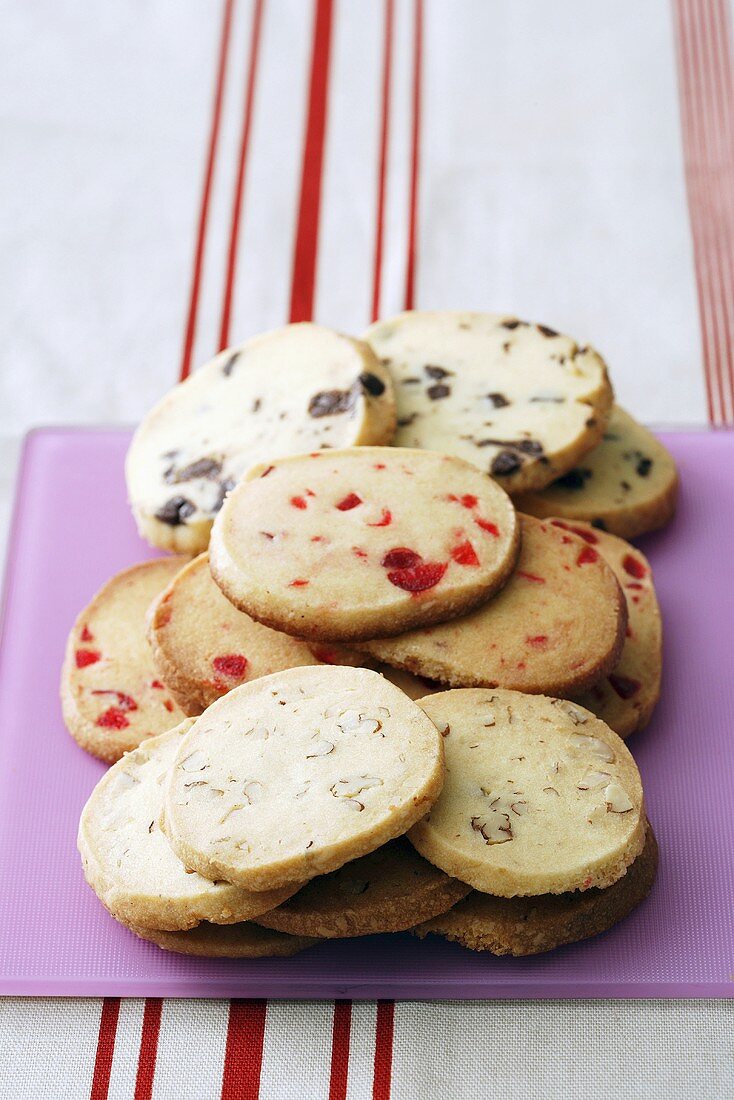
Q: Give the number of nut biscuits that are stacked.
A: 6